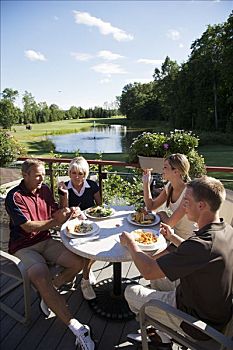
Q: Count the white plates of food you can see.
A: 4